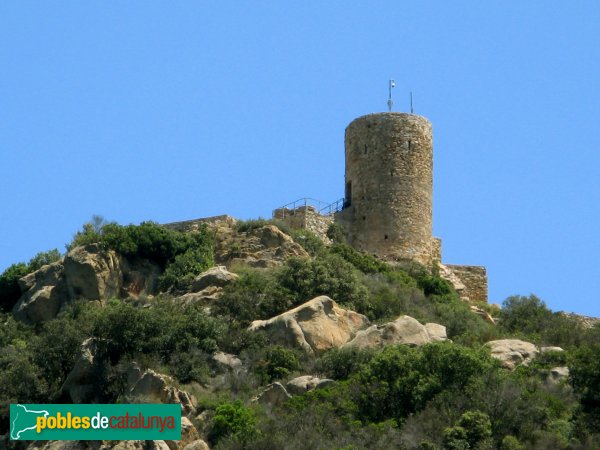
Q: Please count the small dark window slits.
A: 2